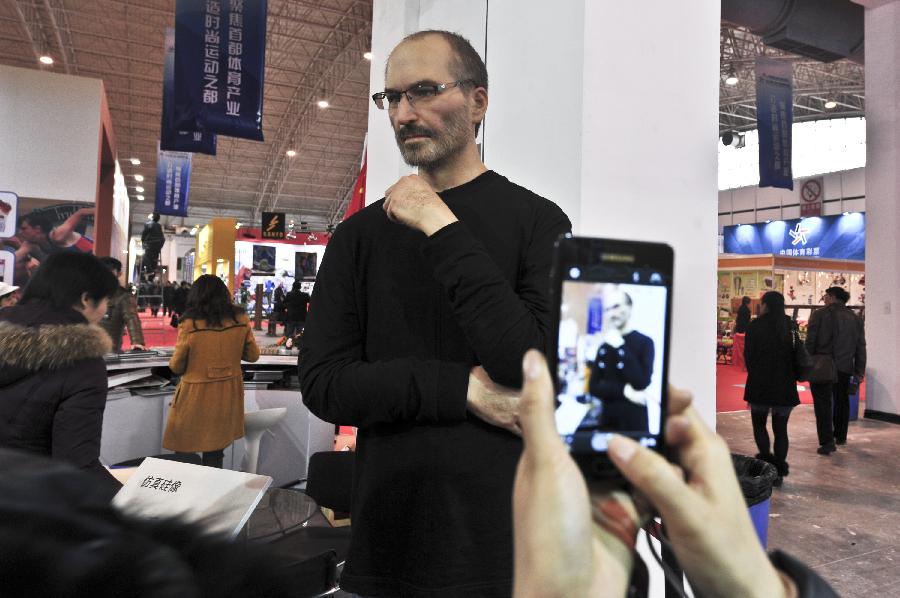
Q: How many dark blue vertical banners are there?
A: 4